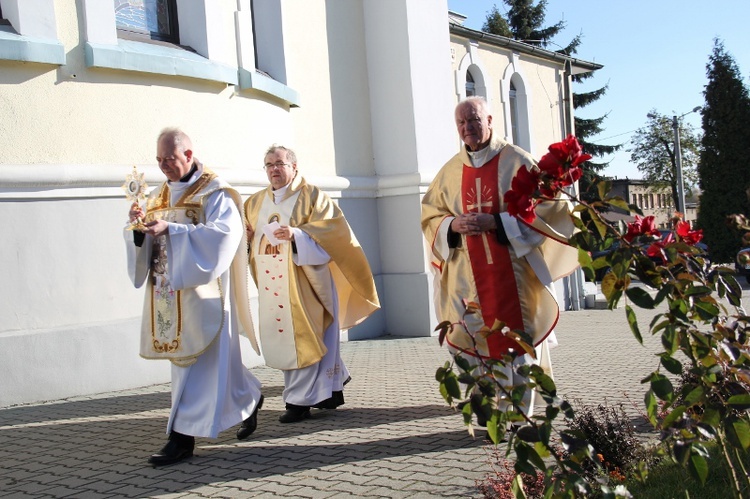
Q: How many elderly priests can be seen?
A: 3